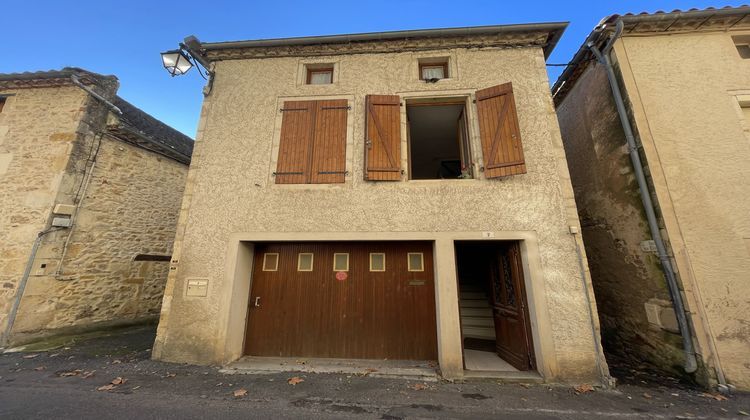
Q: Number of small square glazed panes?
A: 5